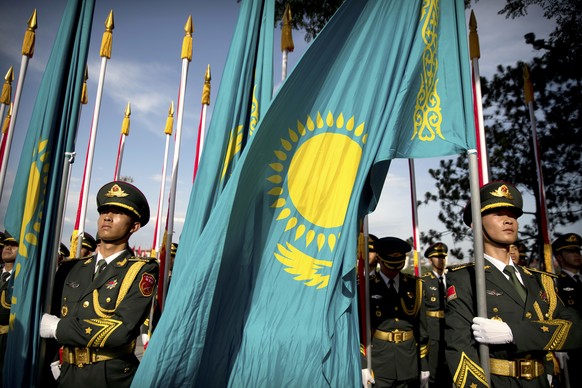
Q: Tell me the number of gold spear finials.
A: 12